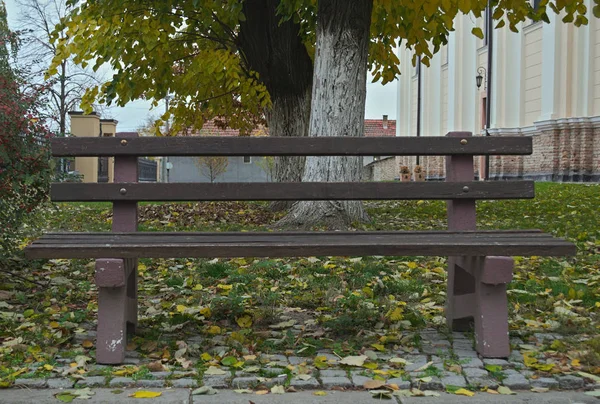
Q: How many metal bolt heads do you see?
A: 4